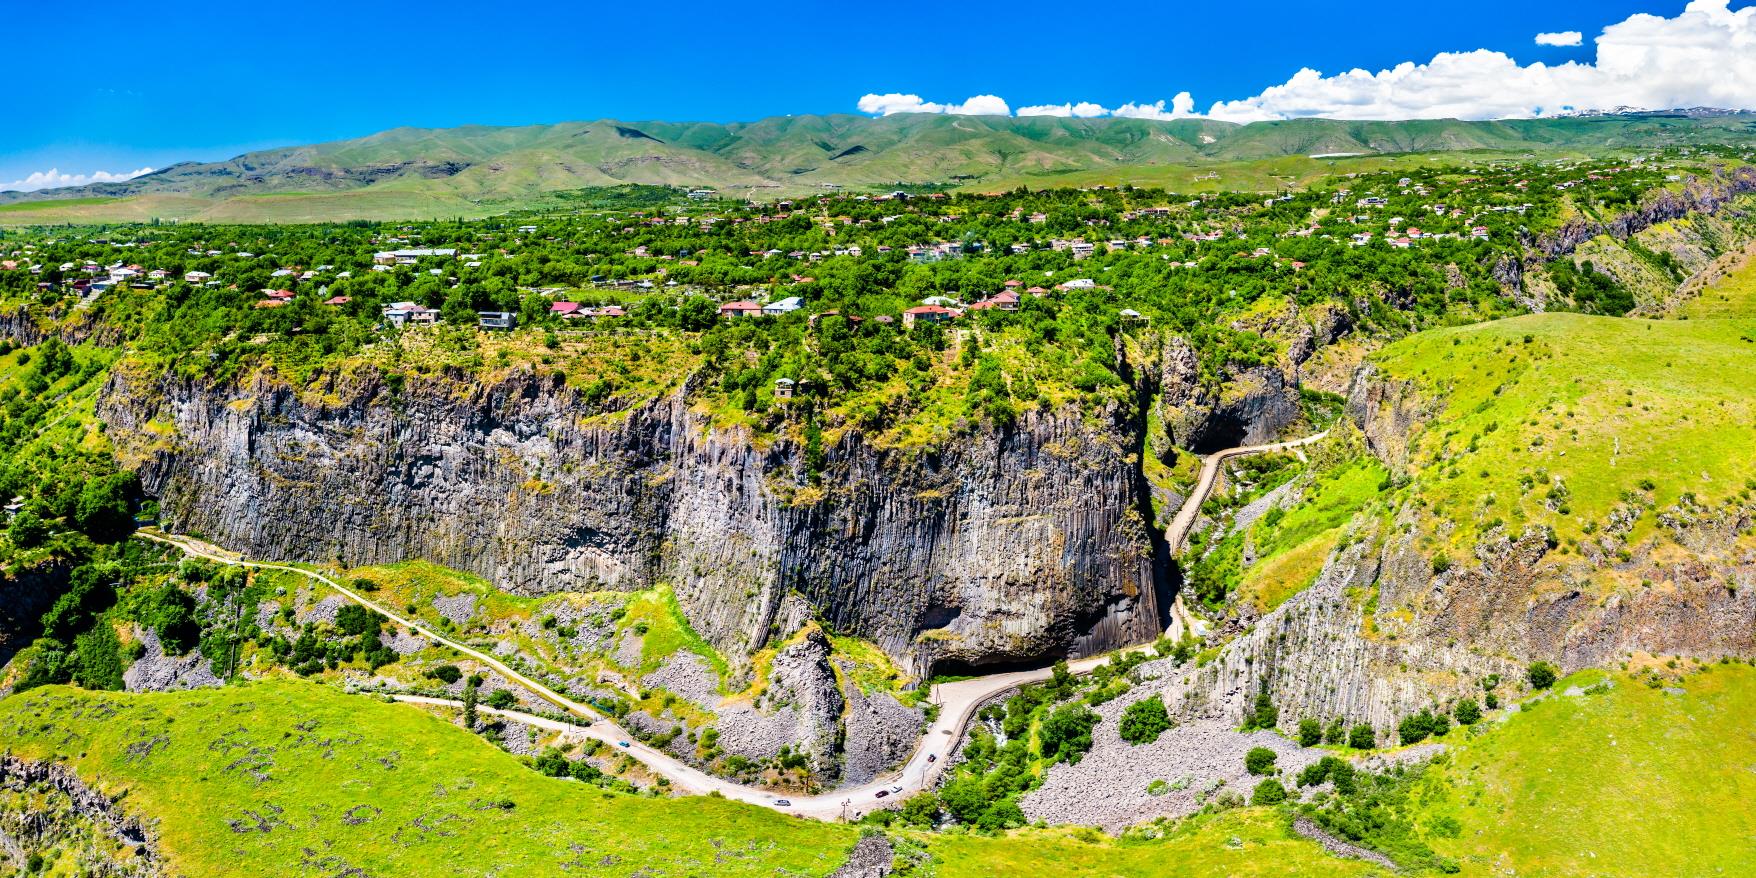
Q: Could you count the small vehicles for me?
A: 5